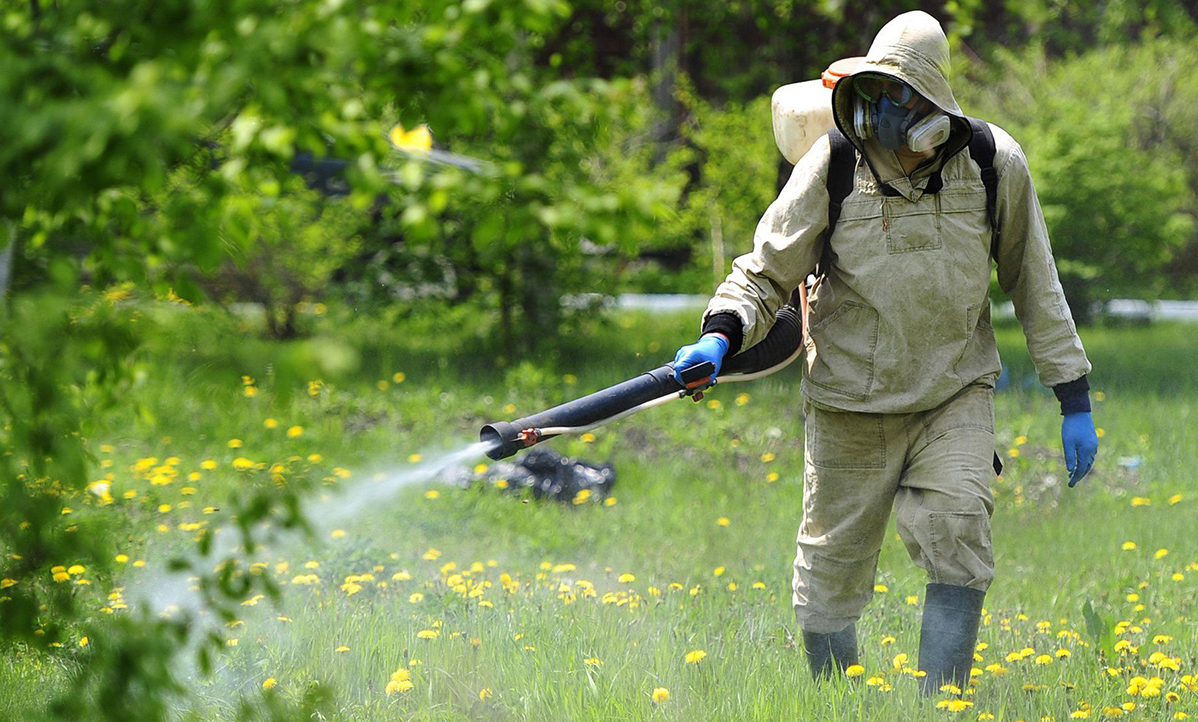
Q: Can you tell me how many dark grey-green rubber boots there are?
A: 2